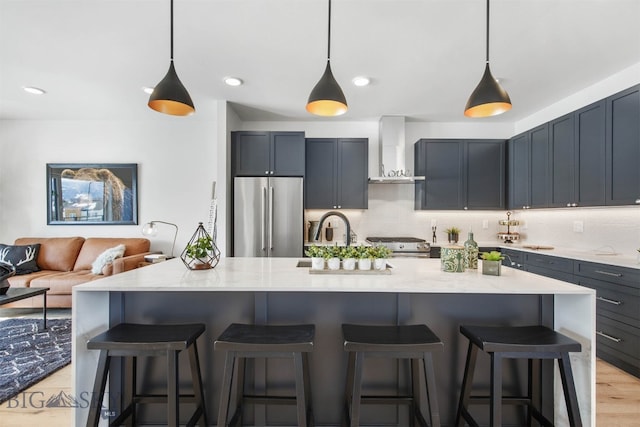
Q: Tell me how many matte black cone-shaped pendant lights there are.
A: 3